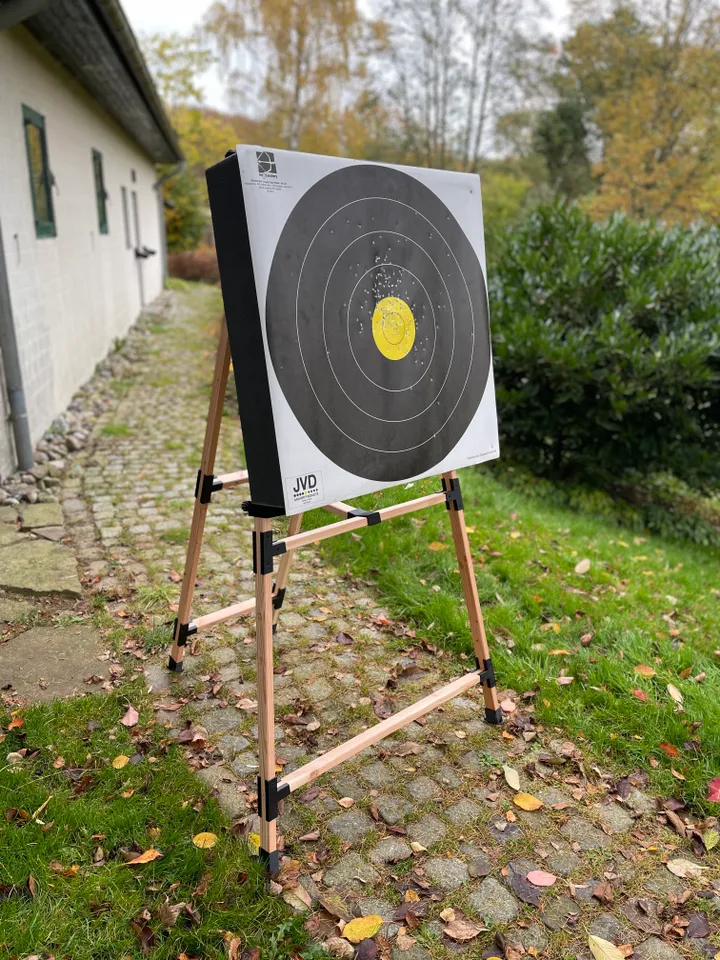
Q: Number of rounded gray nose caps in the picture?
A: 0